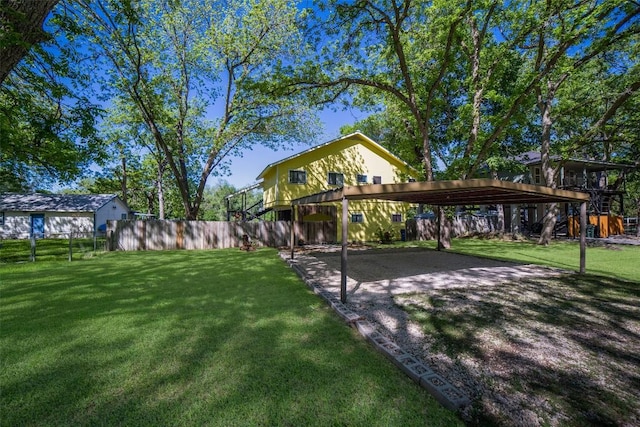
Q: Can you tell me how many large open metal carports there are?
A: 1